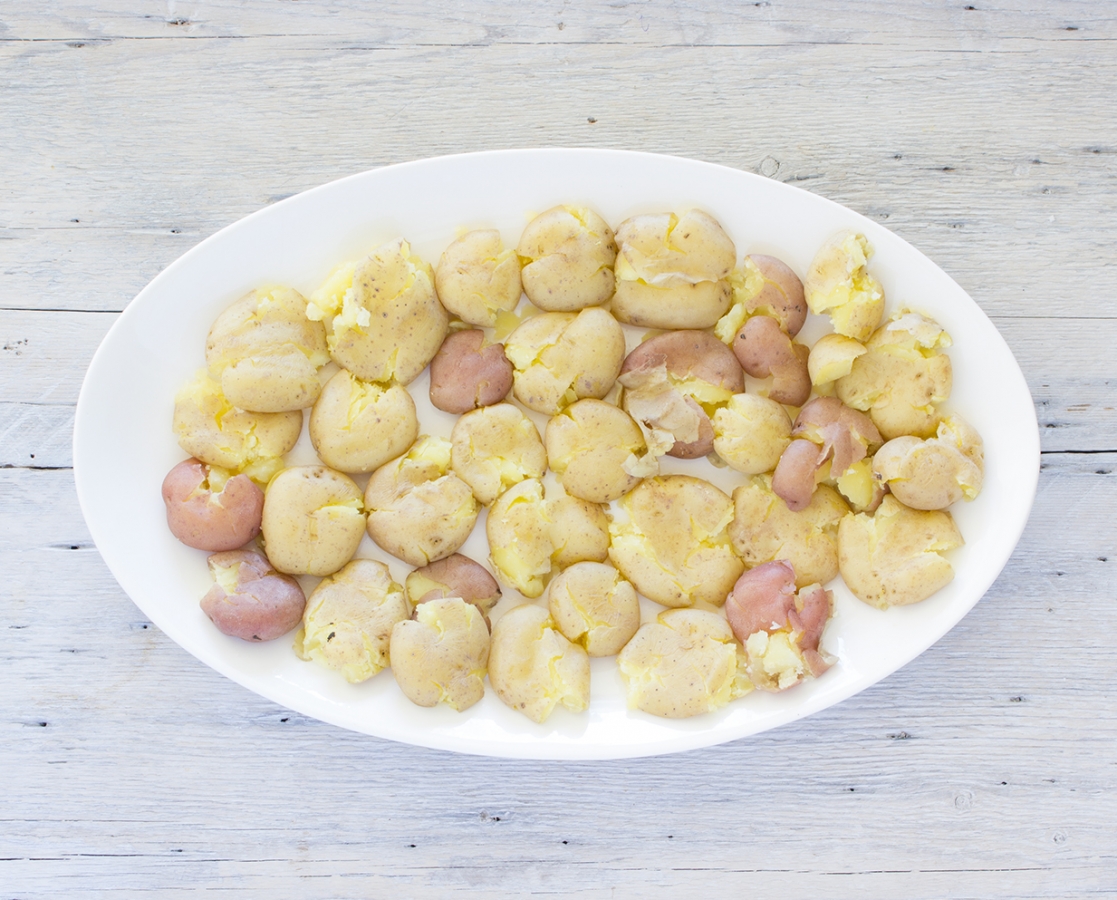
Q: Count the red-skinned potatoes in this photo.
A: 9